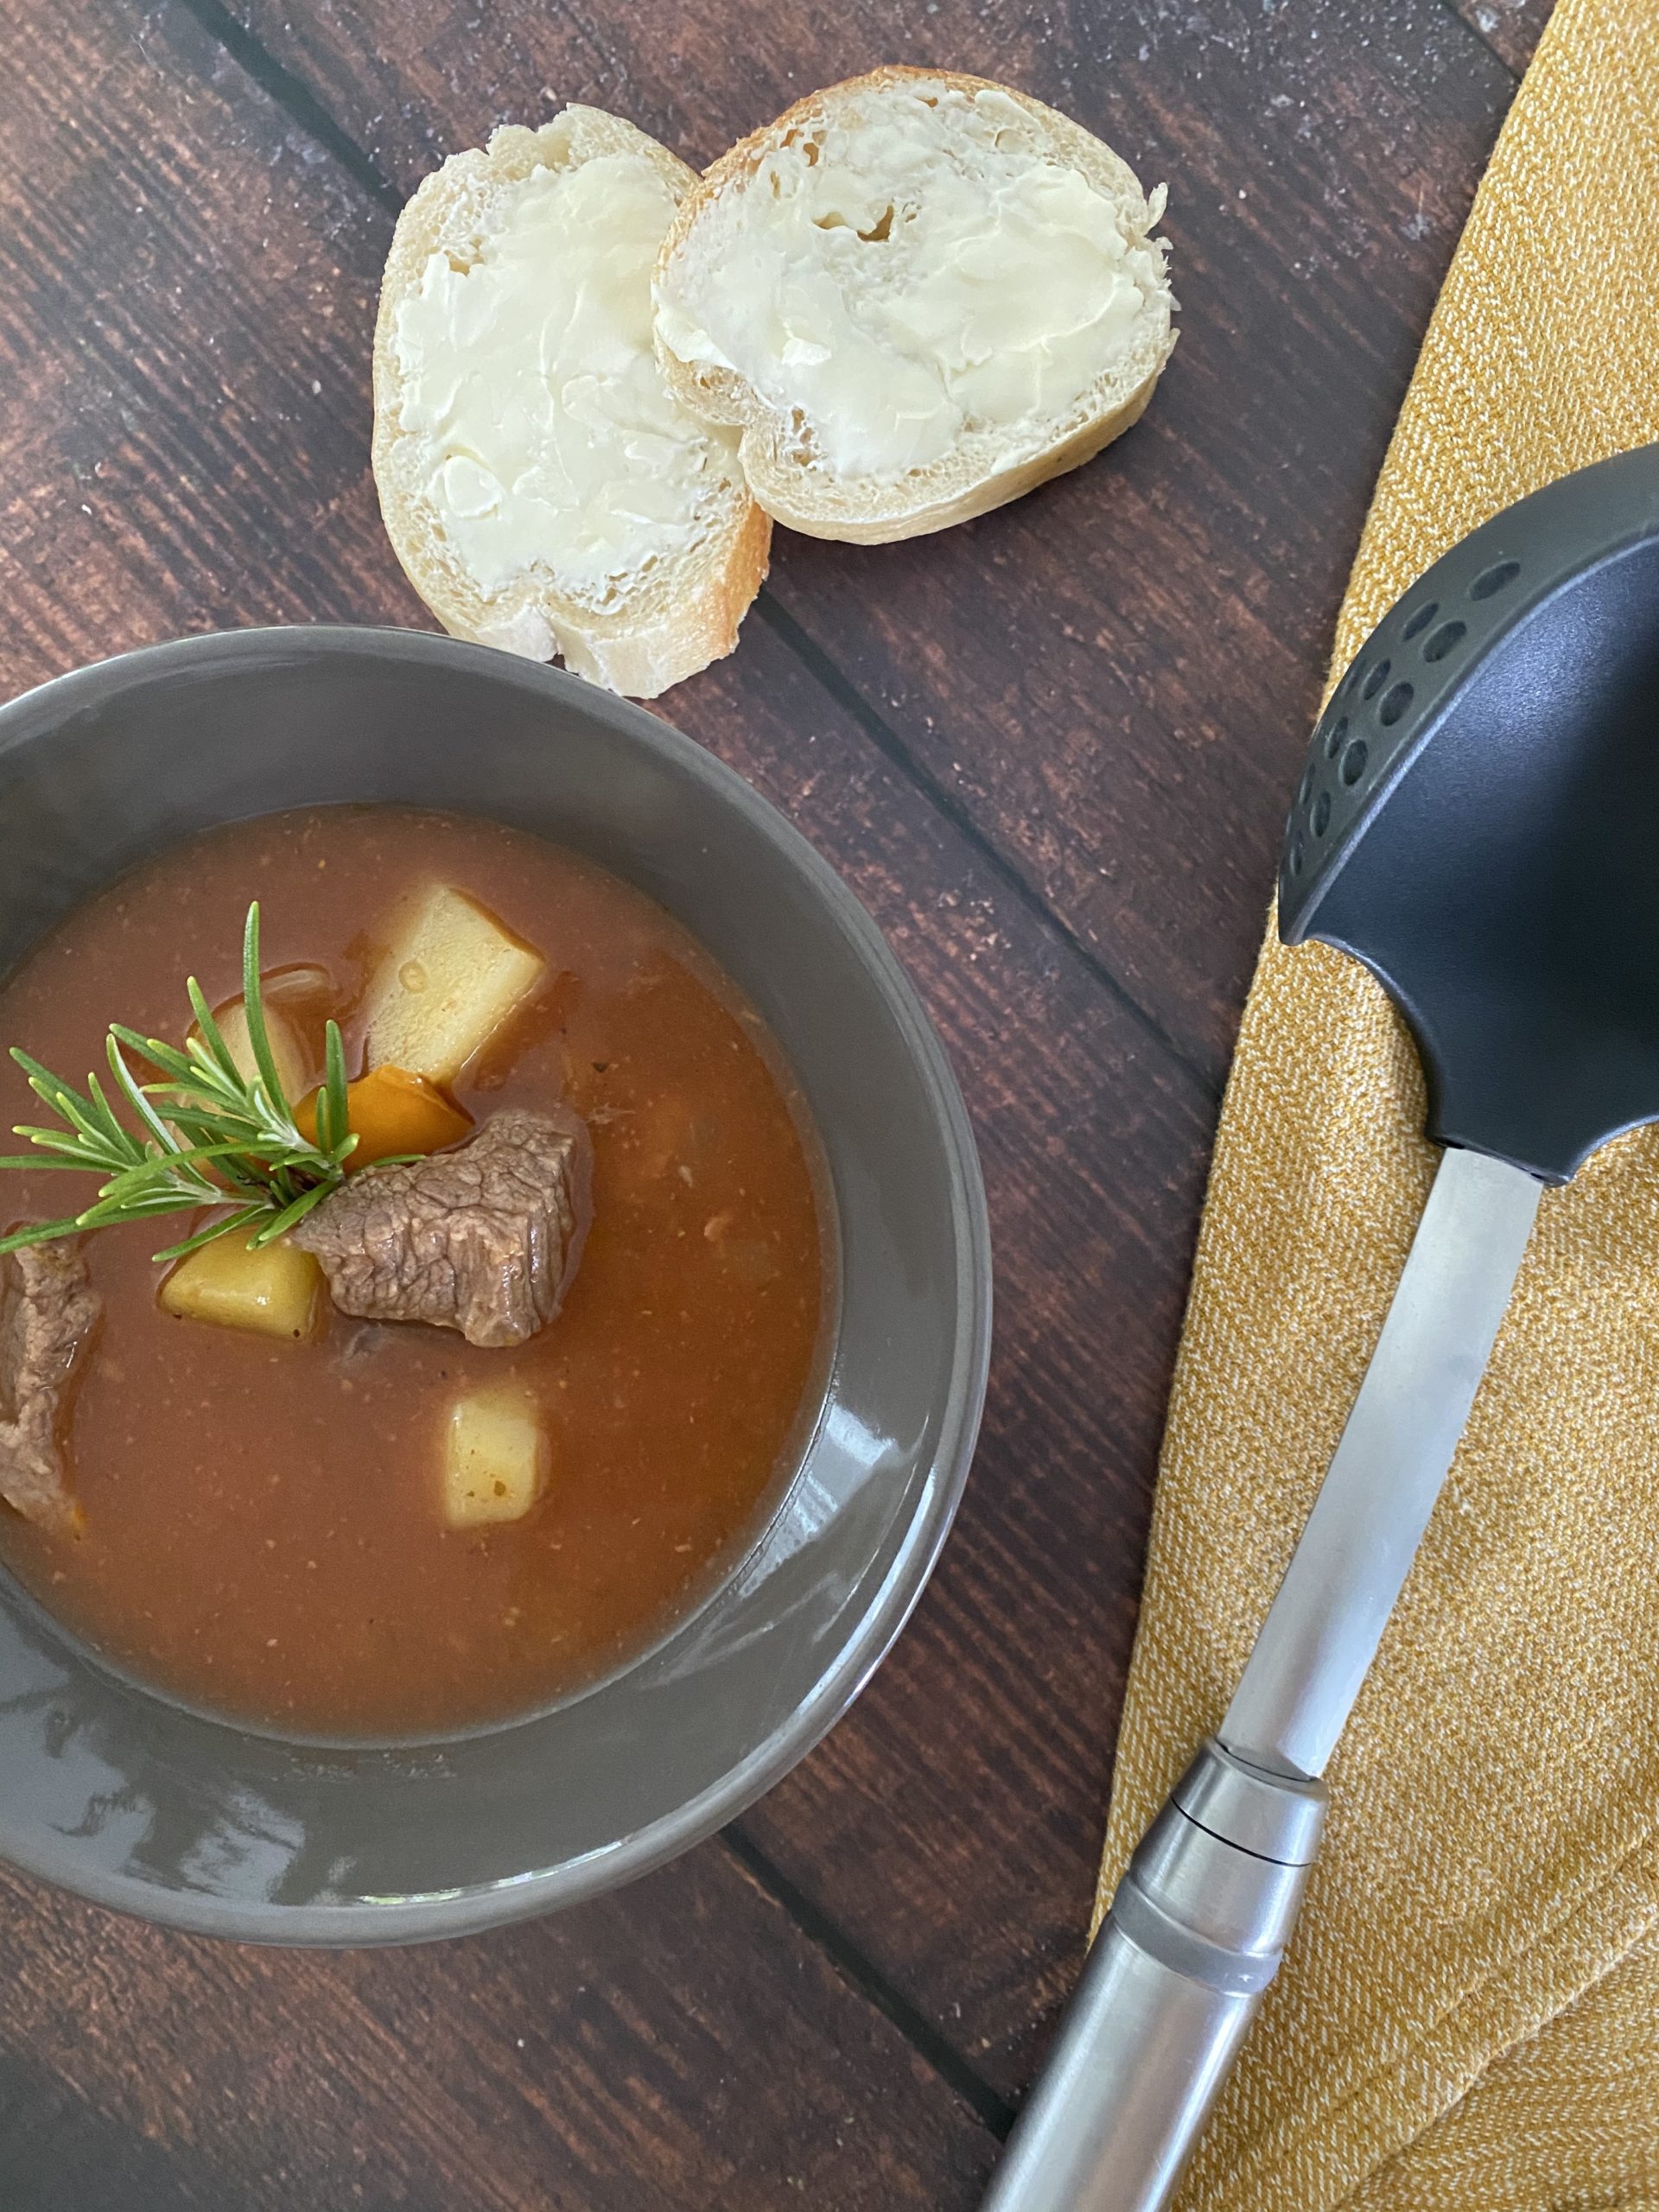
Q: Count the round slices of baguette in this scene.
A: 2